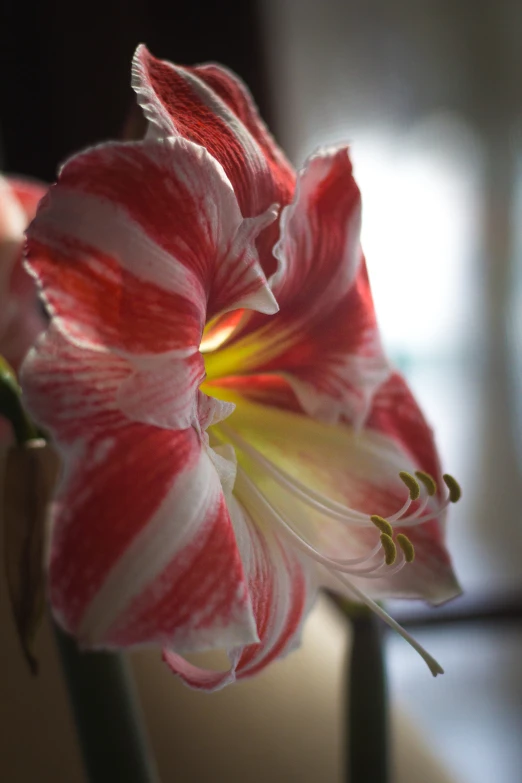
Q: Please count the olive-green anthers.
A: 6